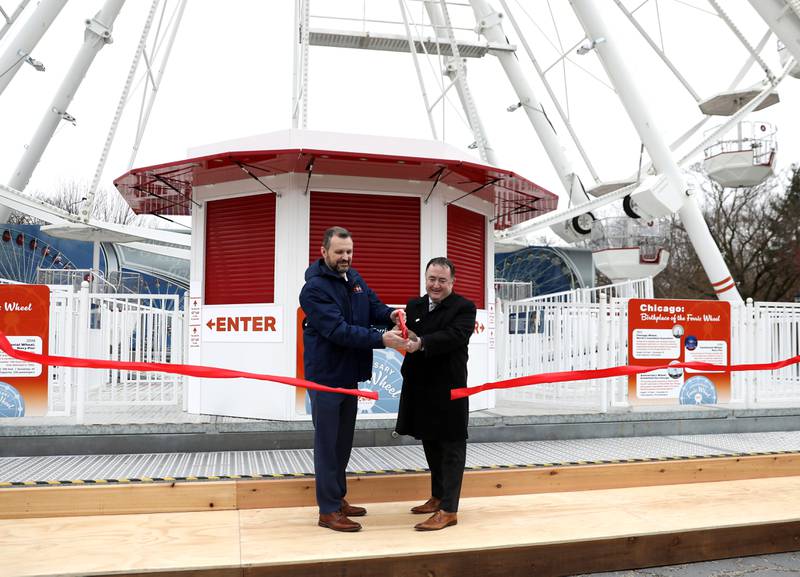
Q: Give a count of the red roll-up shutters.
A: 3